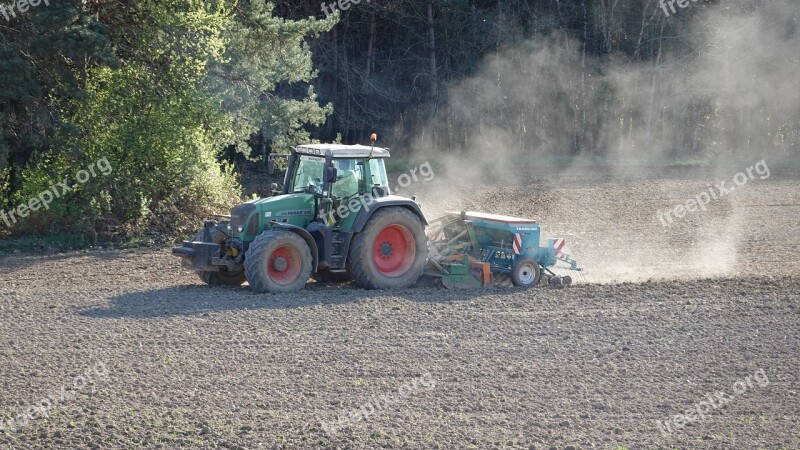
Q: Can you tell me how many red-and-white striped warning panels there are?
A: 2